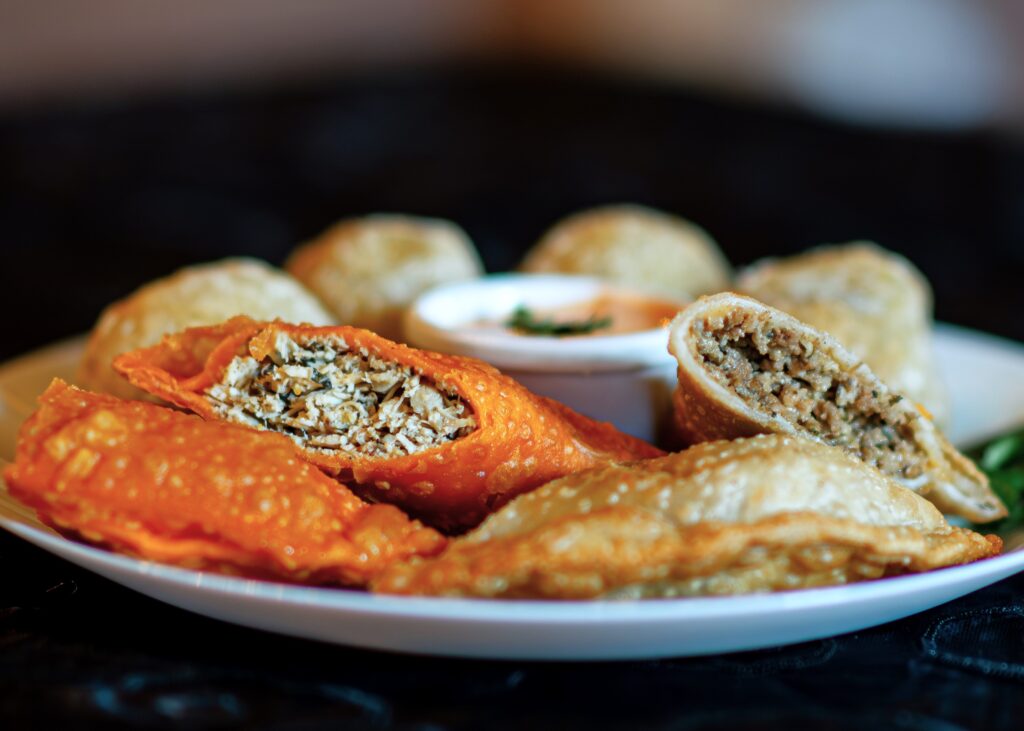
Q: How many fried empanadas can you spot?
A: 8